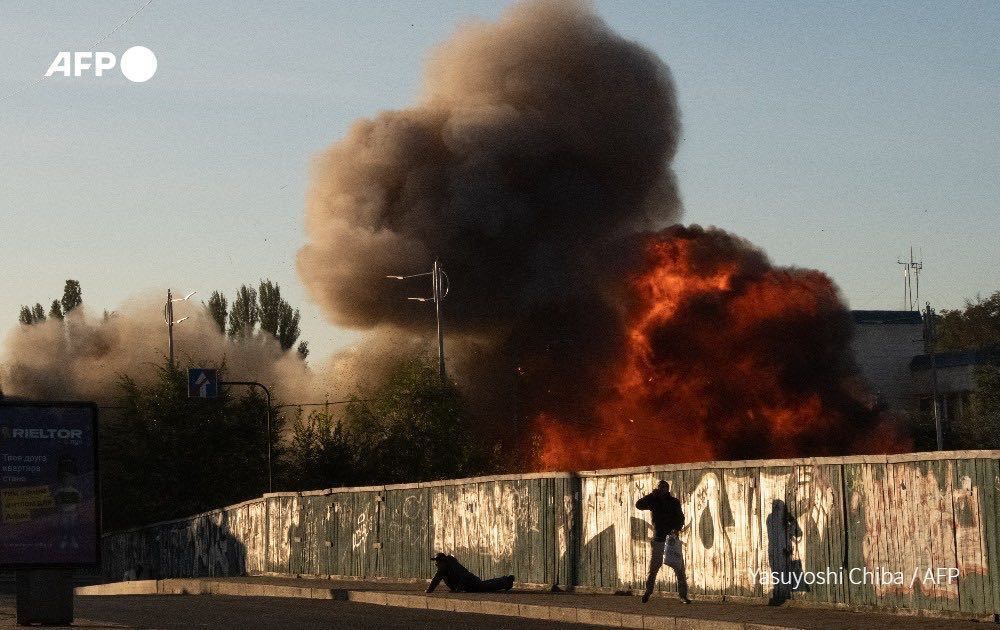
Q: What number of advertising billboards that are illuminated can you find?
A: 0